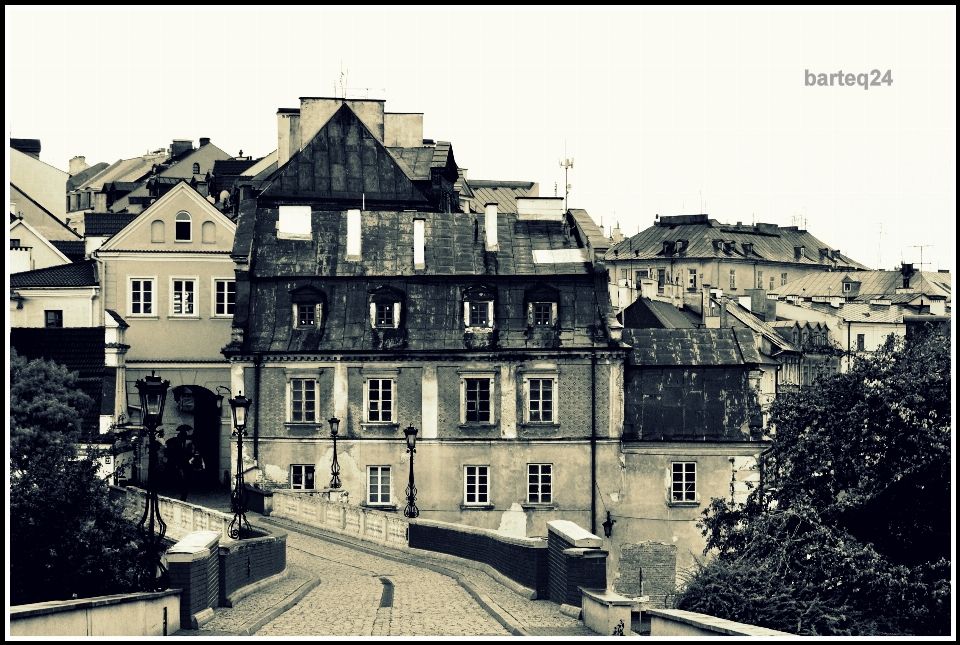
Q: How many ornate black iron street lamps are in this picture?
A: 4